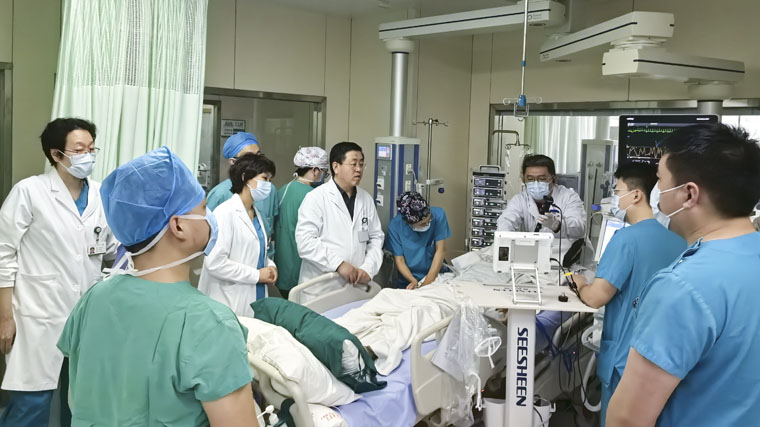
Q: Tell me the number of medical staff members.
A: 10